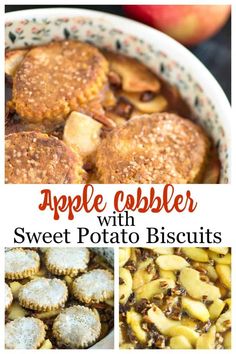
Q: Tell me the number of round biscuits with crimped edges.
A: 10